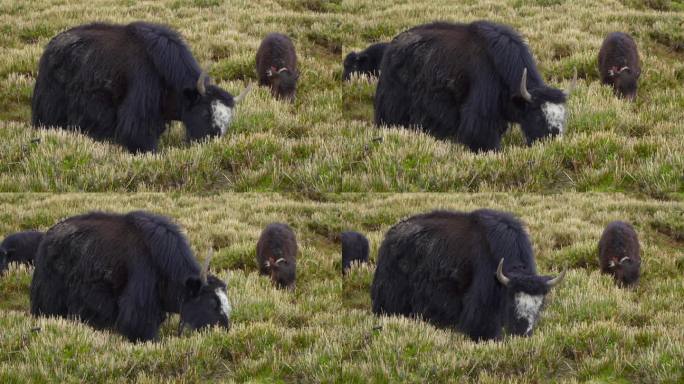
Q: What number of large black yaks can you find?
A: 4